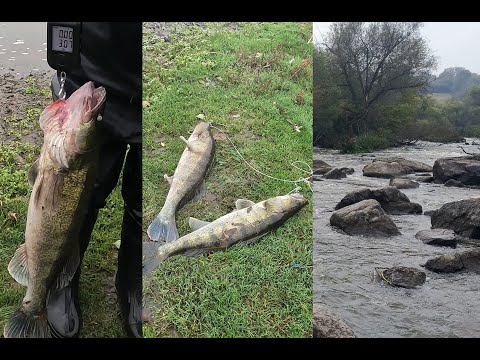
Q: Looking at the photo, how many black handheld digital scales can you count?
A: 1